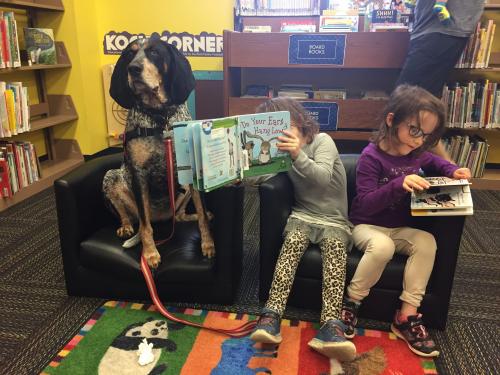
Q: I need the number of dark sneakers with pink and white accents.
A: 2